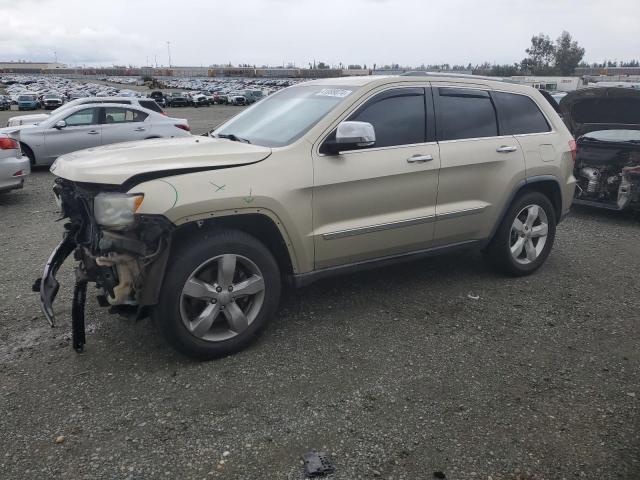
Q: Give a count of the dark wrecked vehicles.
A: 1